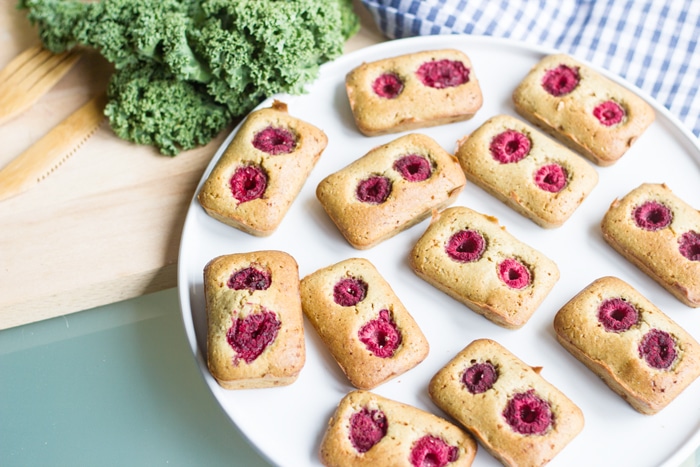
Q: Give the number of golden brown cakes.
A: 12